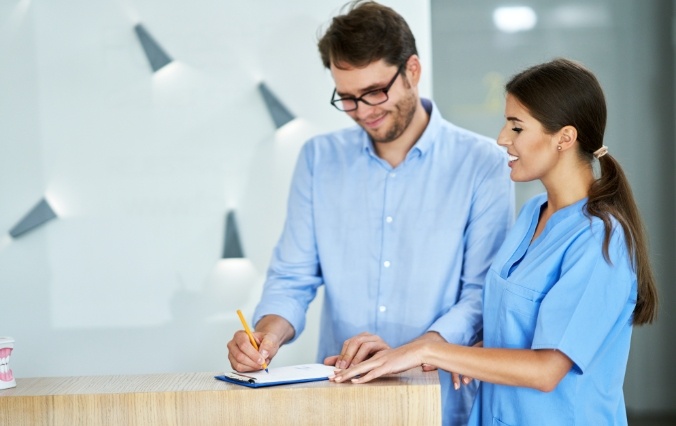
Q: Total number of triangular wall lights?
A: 4